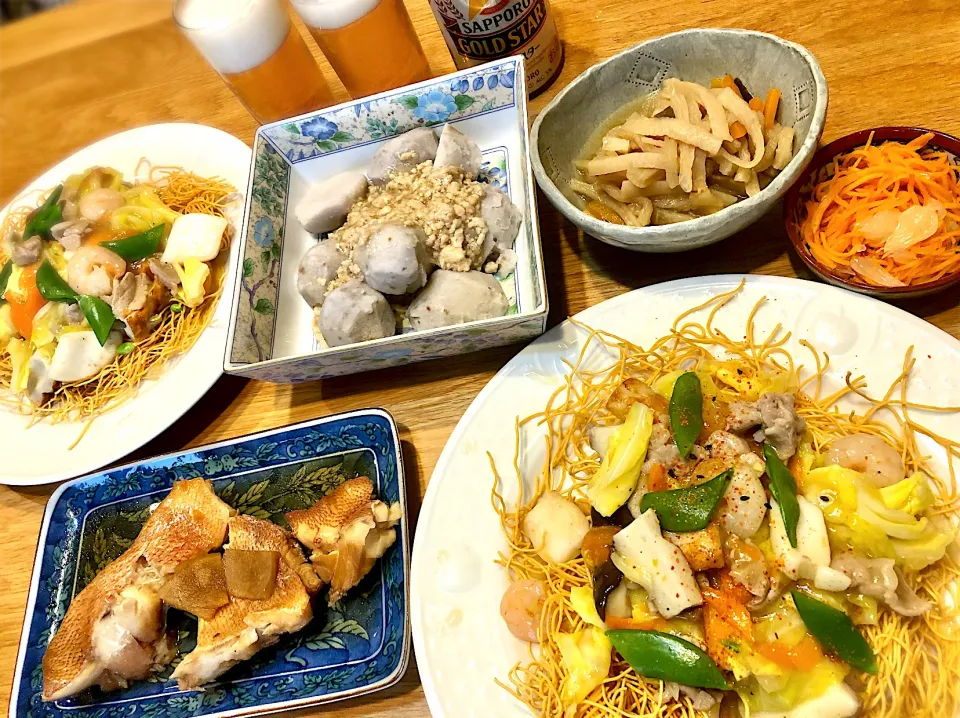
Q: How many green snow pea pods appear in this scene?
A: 10